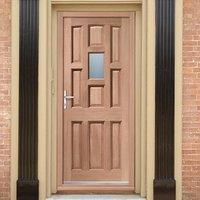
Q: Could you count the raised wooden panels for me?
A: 9